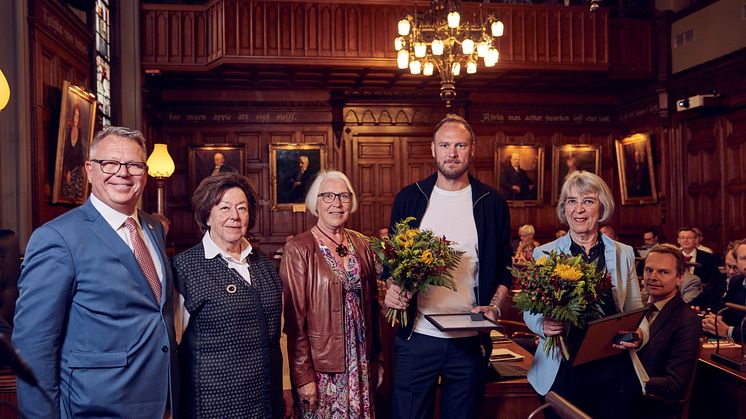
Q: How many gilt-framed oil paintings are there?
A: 6